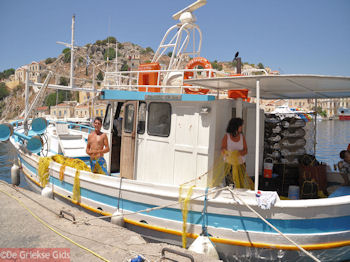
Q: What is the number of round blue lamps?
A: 3